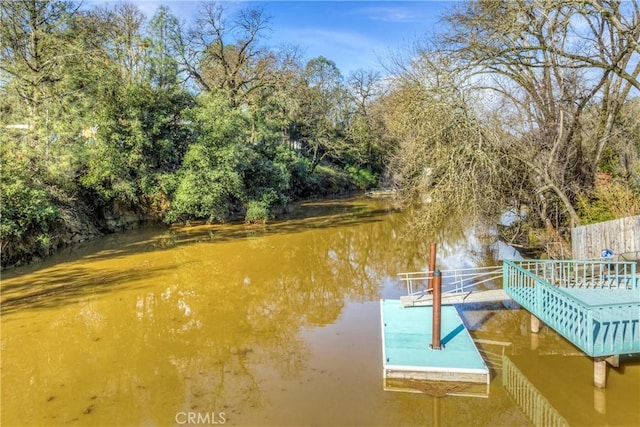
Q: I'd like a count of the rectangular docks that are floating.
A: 1